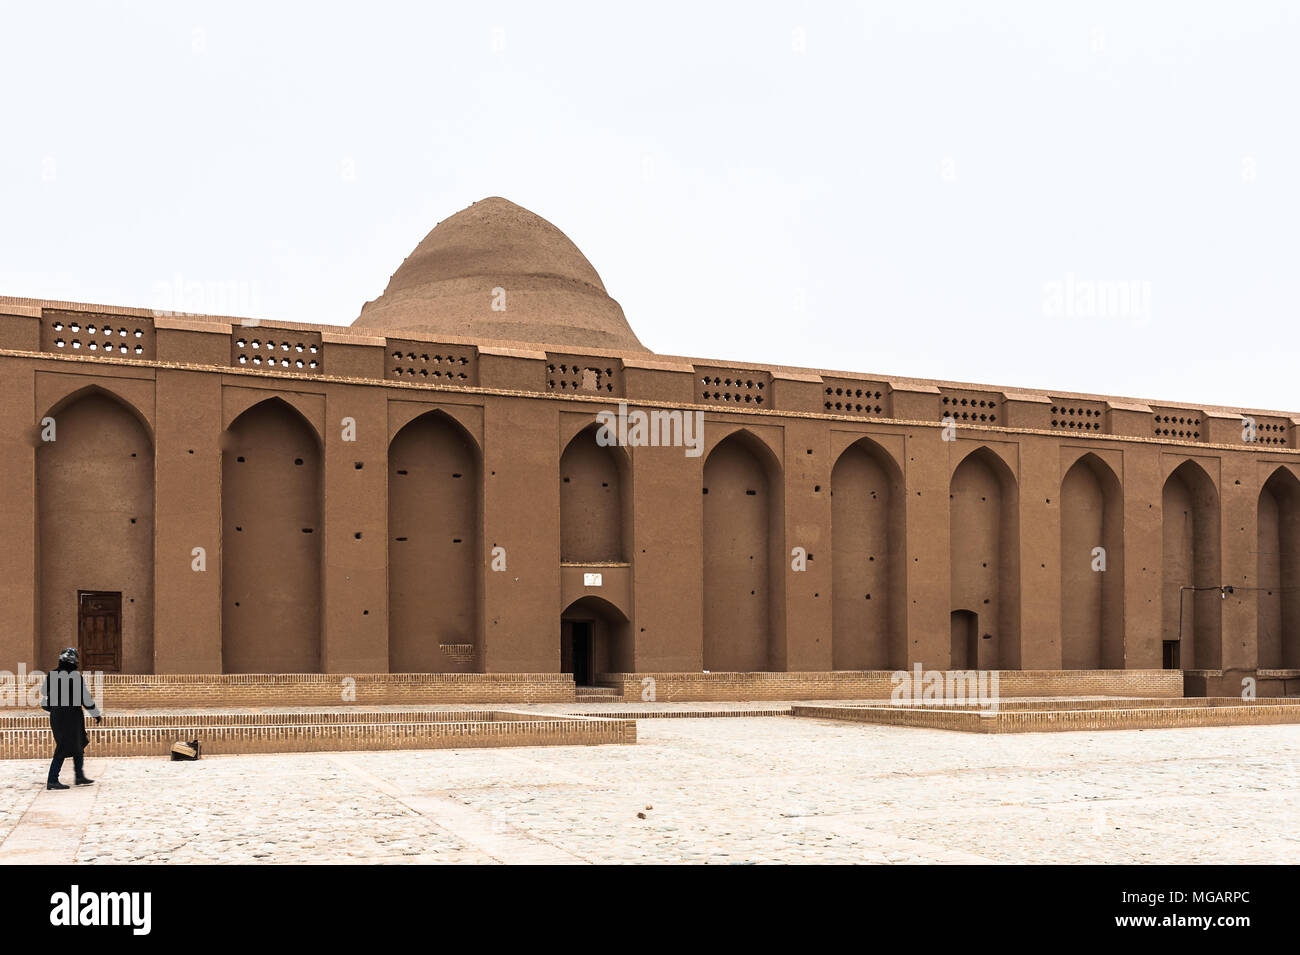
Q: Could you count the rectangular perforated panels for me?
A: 10